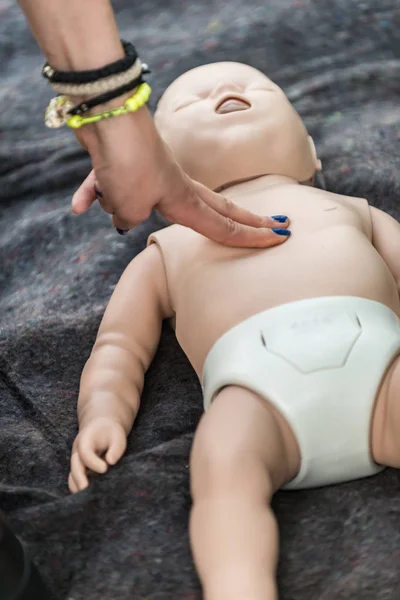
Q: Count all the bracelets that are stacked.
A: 4